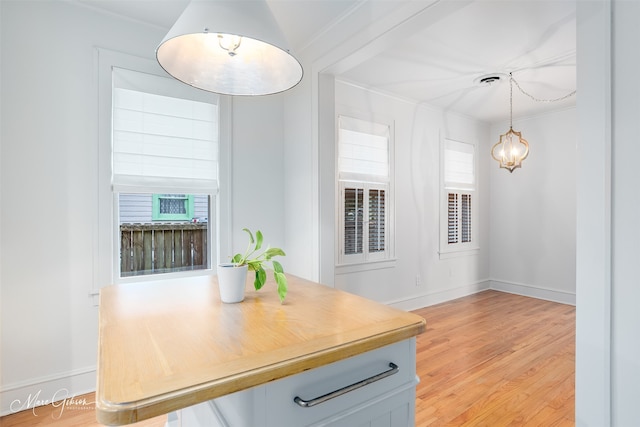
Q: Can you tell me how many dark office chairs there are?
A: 0